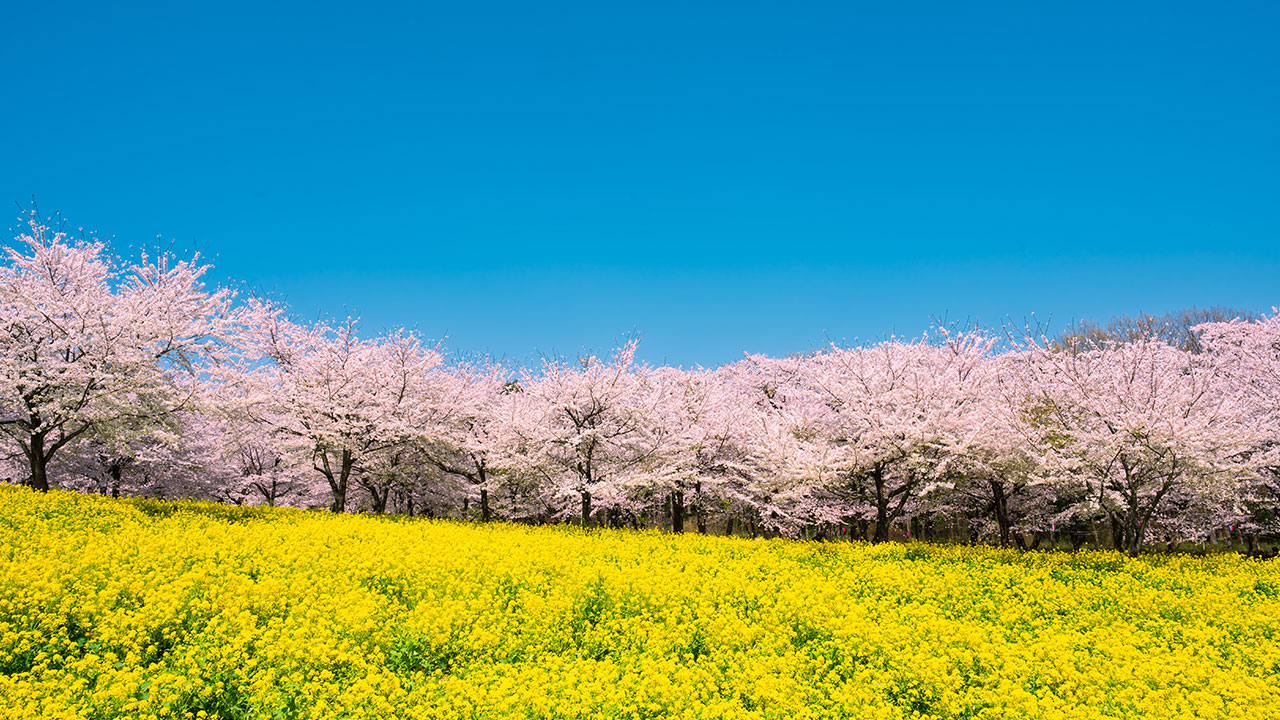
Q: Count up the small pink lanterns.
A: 5